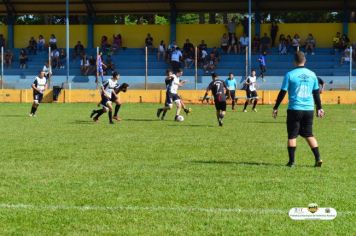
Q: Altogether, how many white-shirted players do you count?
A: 4